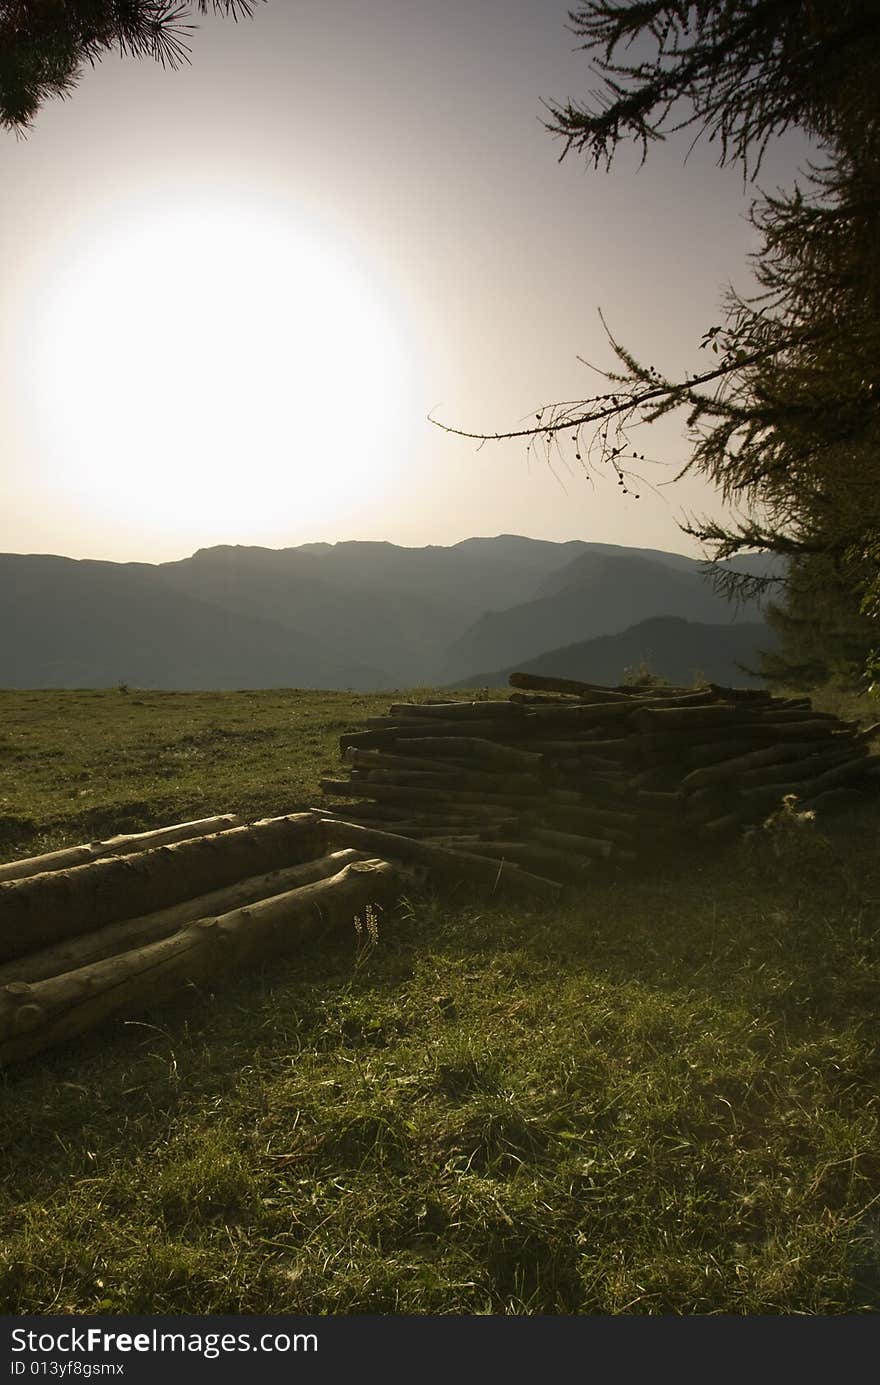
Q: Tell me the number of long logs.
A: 4